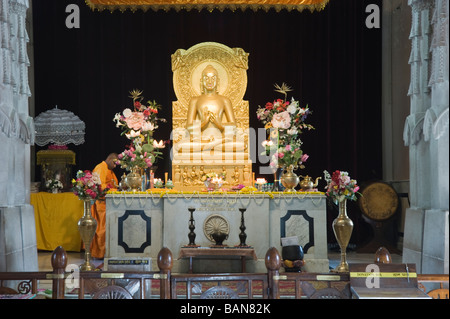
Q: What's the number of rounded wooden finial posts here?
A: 4